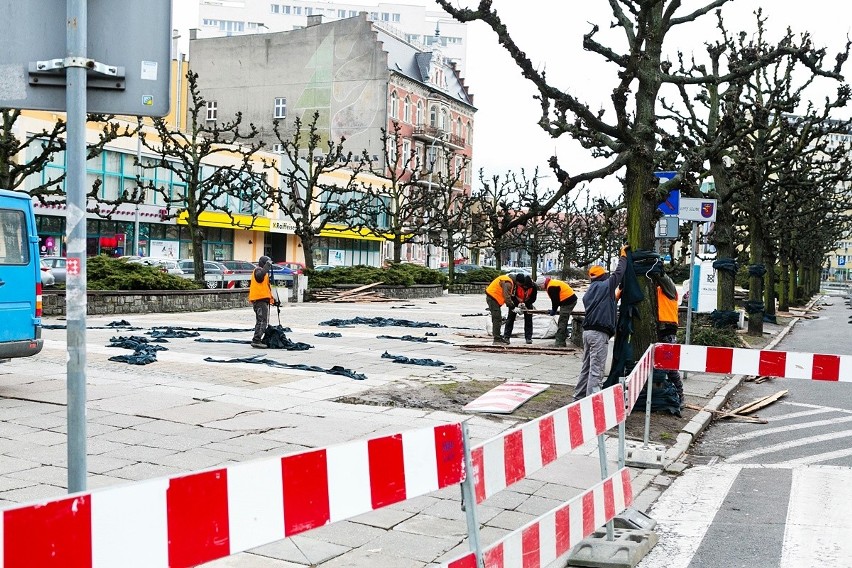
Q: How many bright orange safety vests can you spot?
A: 5